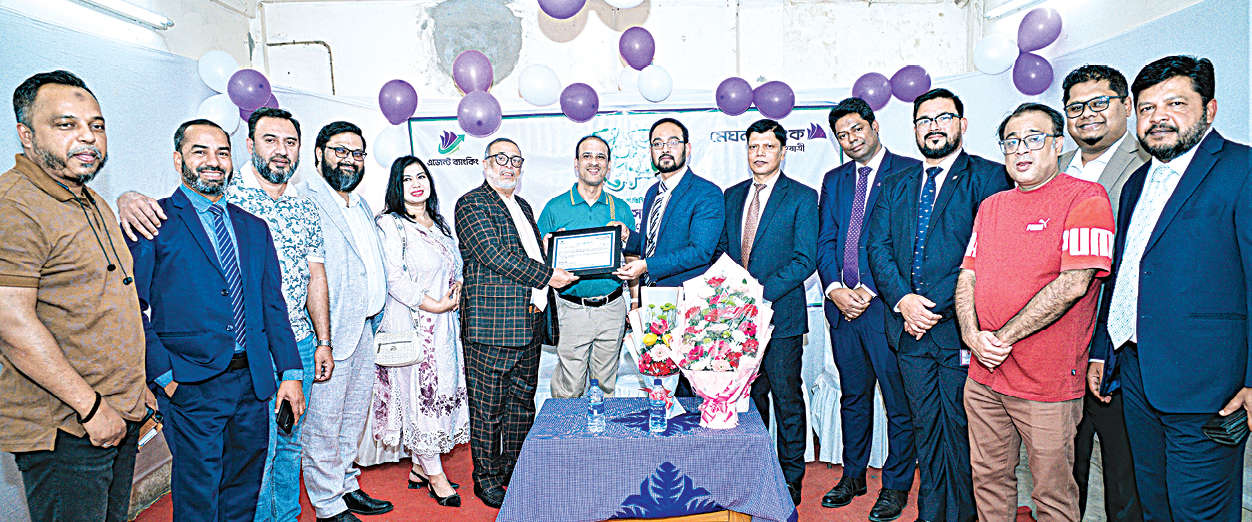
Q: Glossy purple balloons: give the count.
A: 14